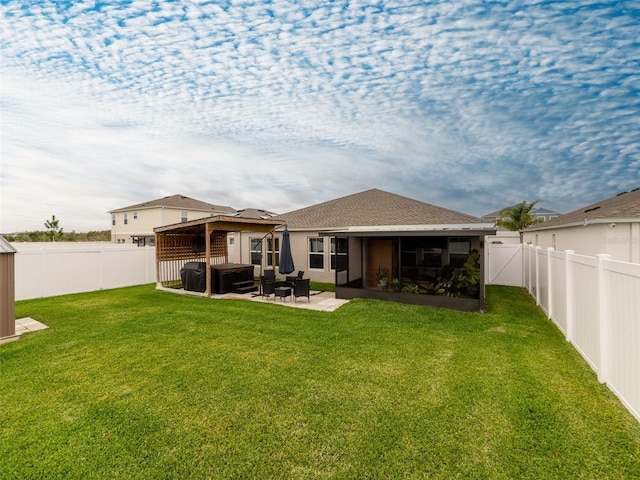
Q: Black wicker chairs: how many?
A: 4